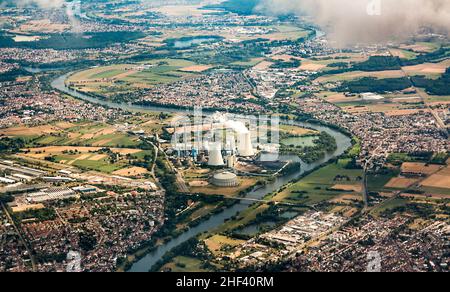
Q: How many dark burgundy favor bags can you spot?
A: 0